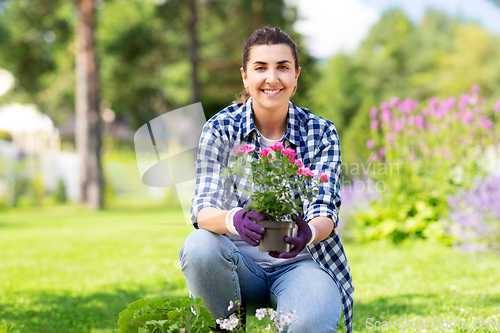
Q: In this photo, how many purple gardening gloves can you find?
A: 2